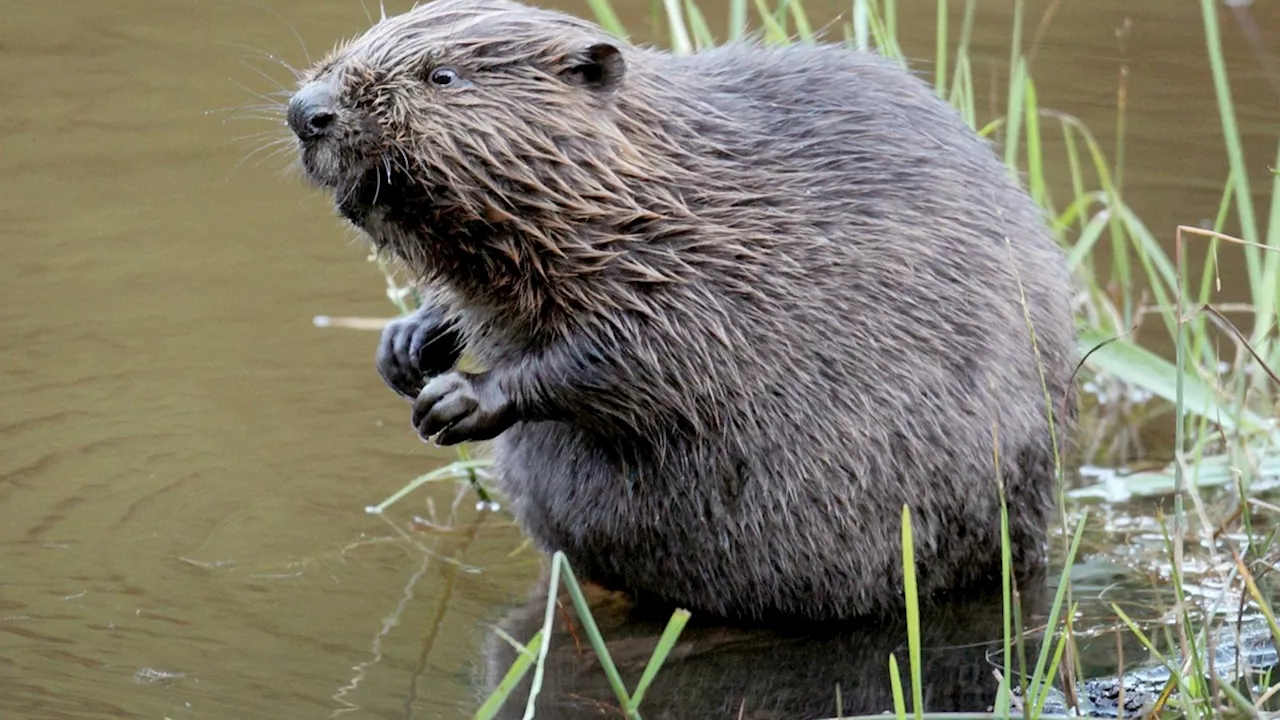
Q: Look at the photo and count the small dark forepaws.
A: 2